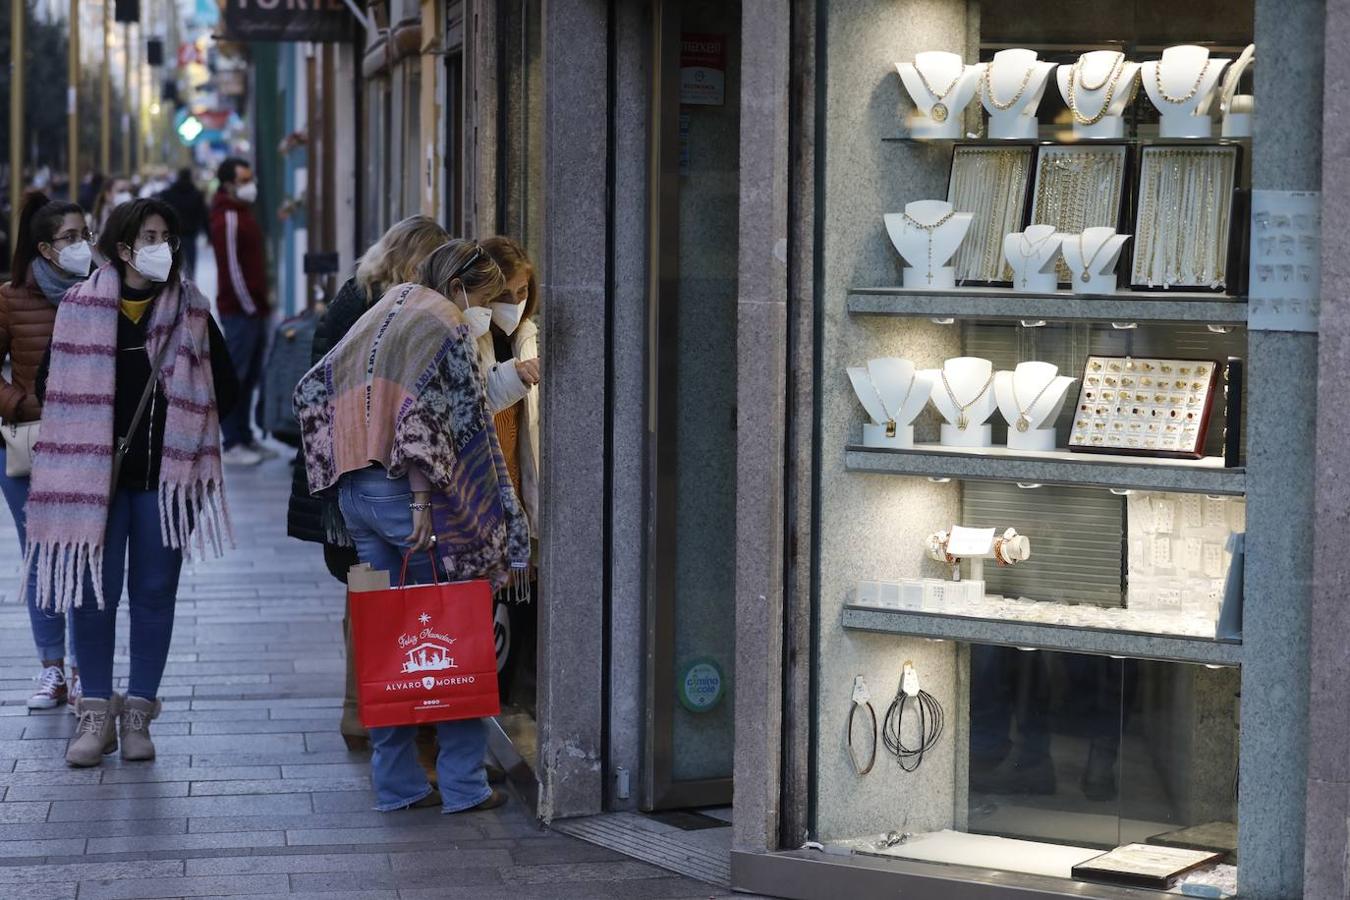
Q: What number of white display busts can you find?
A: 11